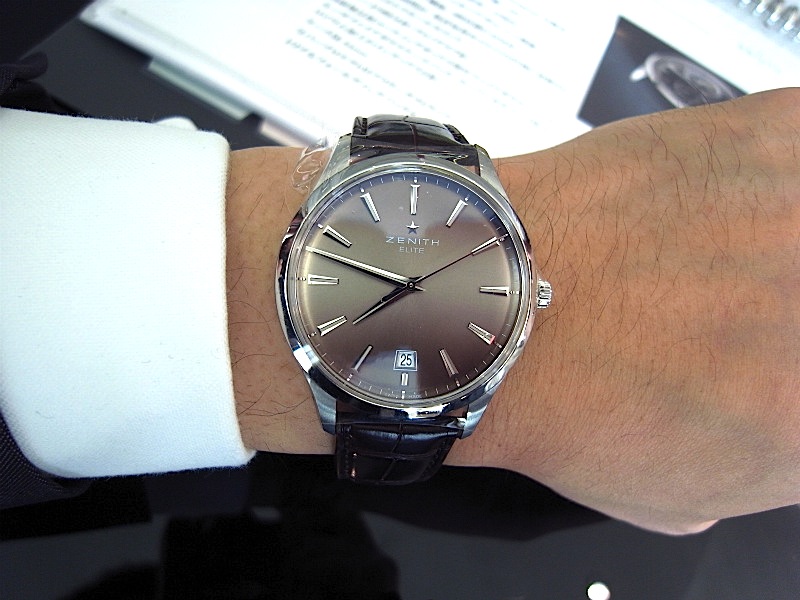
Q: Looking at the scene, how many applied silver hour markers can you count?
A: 12